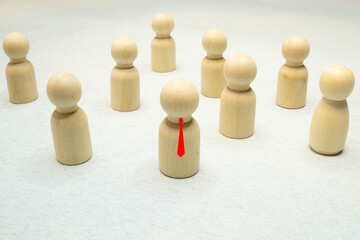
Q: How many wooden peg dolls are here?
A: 9